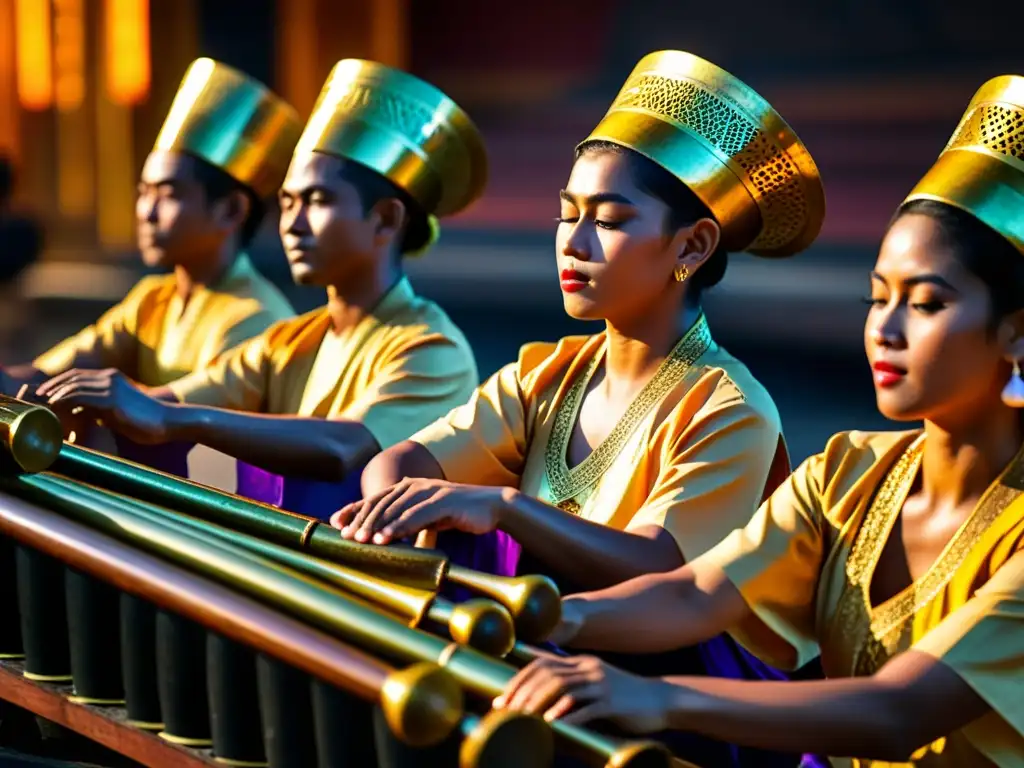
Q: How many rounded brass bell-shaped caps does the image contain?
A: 6